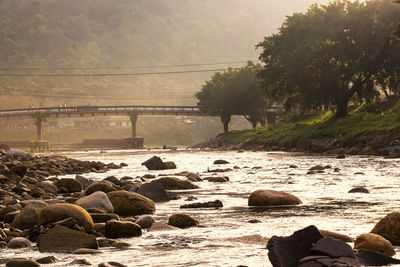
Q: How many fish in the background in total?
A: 0